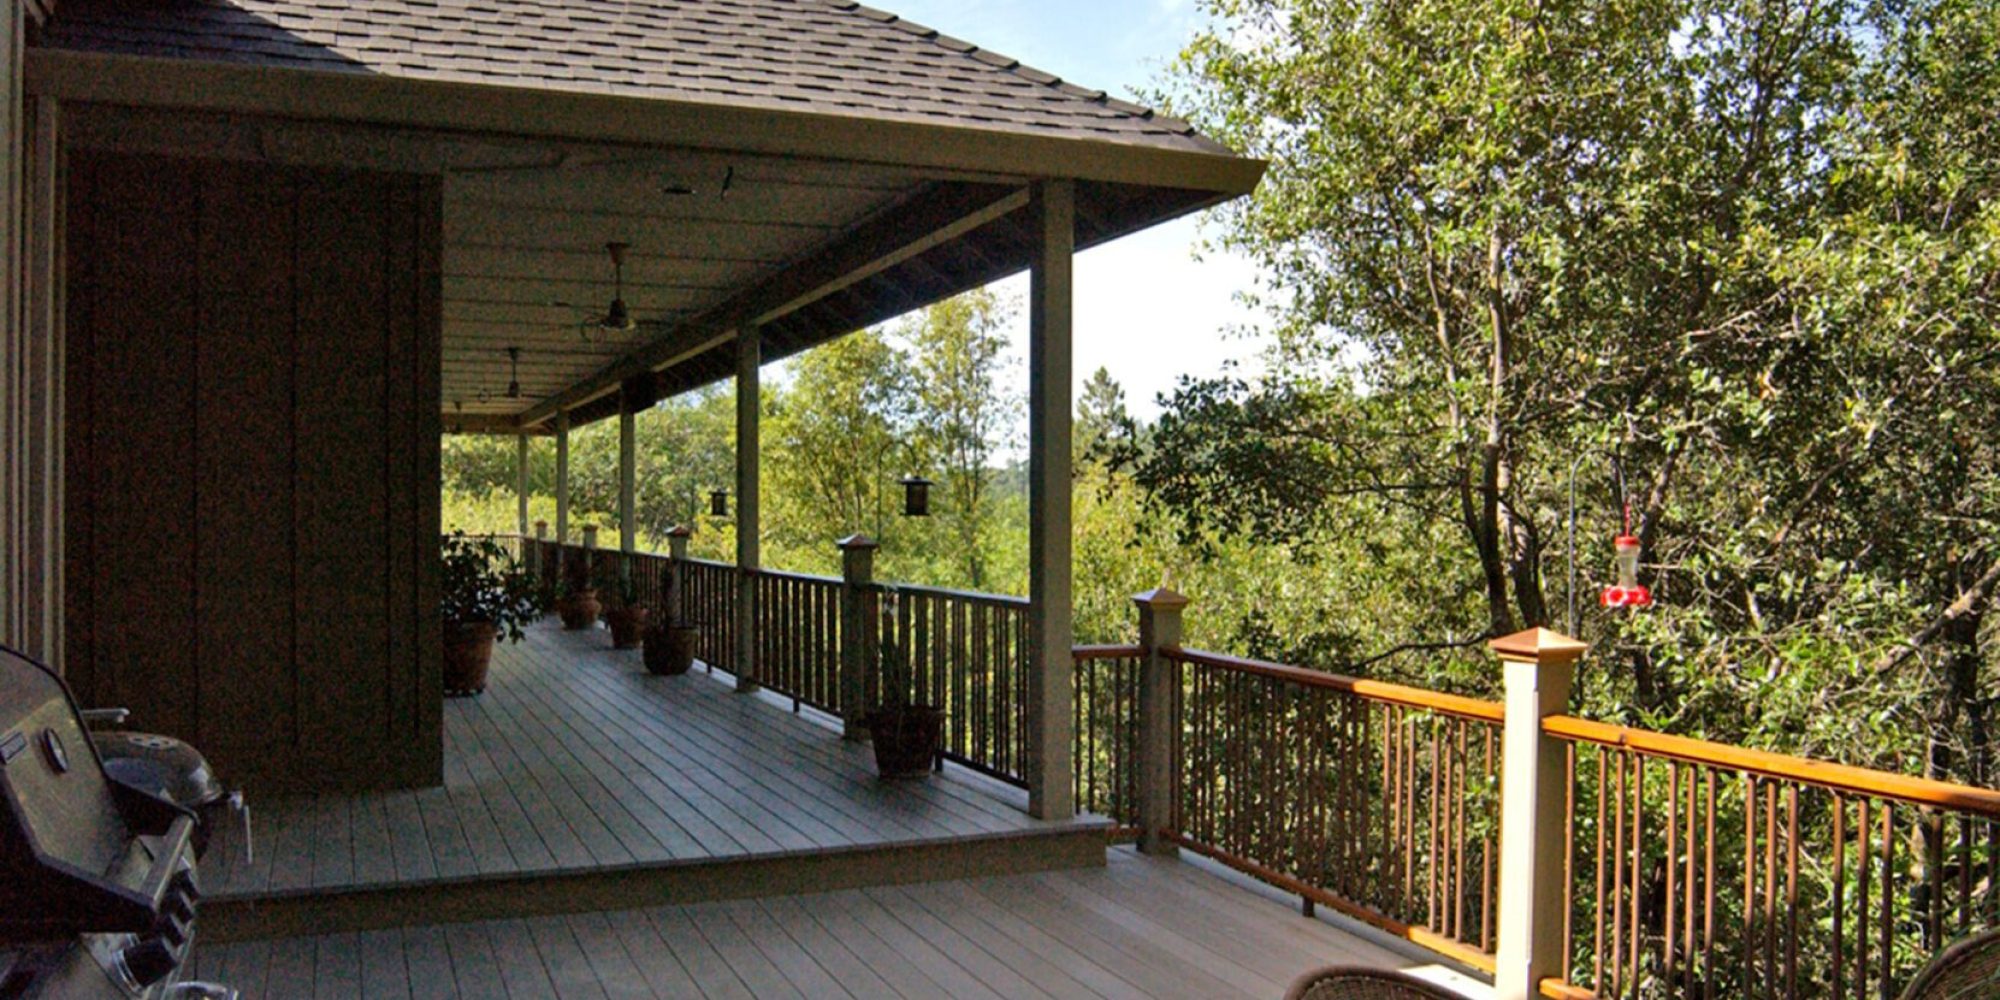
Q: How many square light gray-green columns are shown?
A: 5